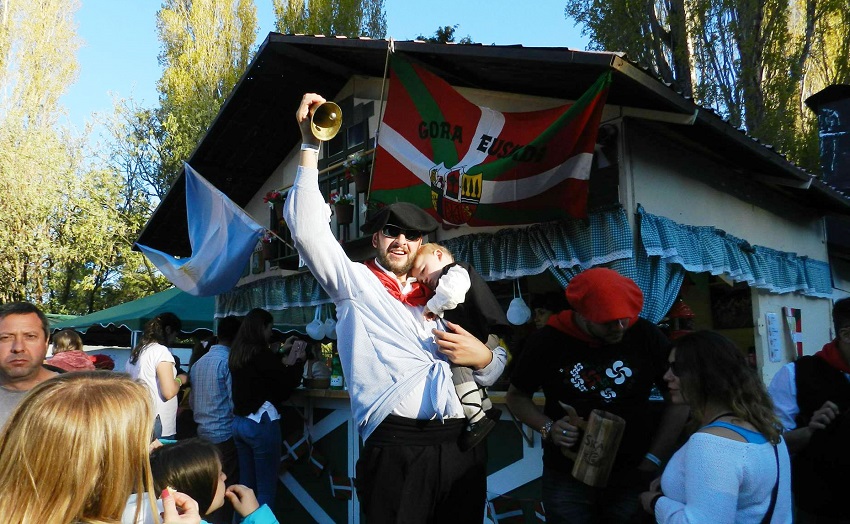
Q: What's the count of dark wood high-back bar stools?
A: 0